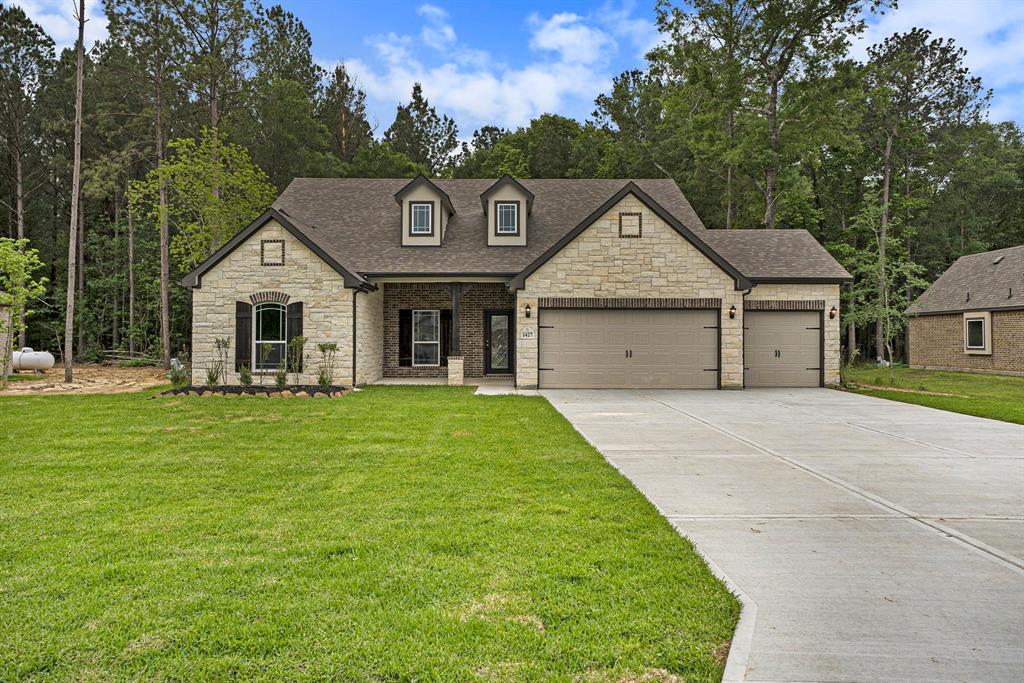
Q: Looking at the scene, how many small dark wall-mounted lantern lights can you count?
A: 3